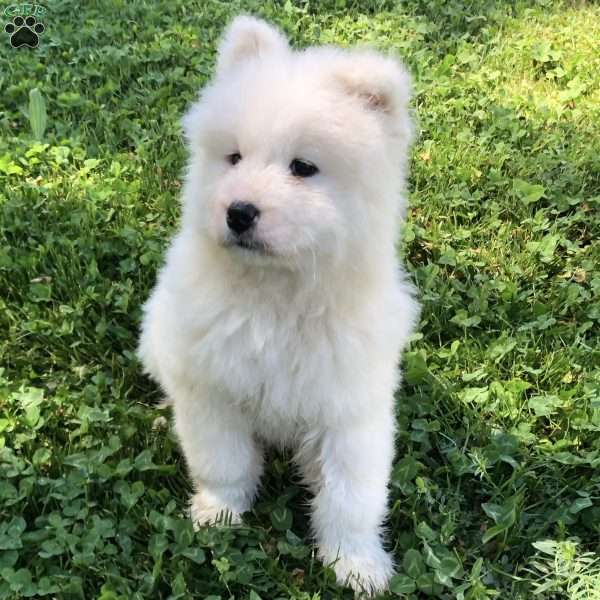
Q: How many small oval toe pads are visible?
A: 4